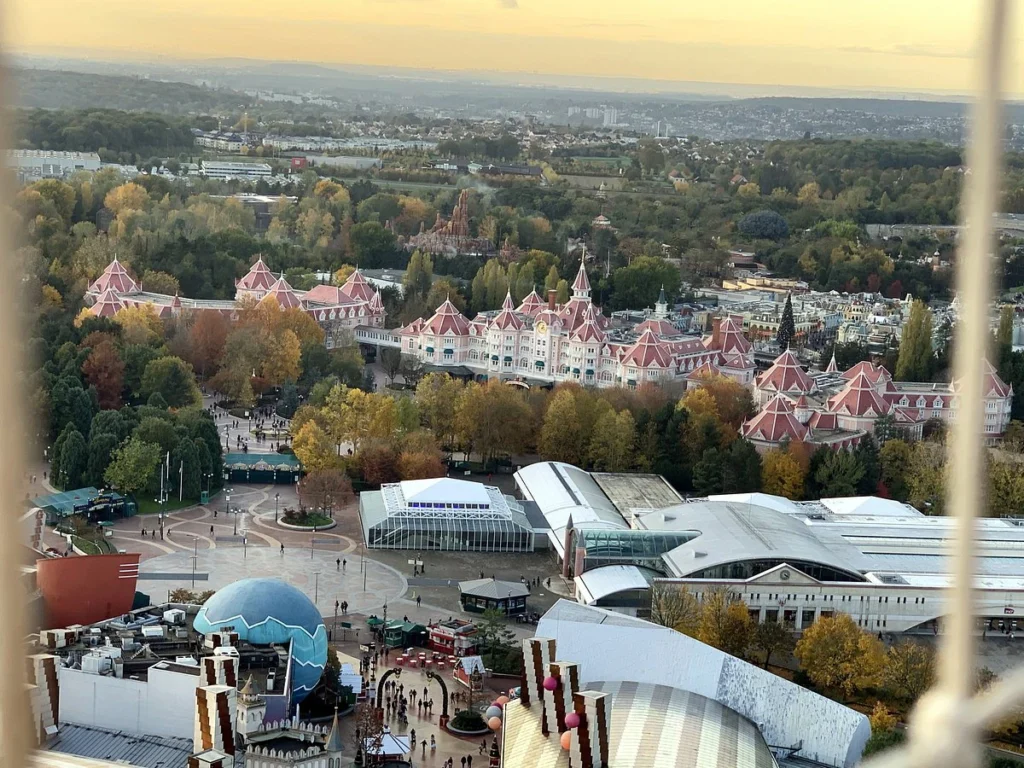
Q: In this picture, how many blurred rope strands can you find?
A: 2